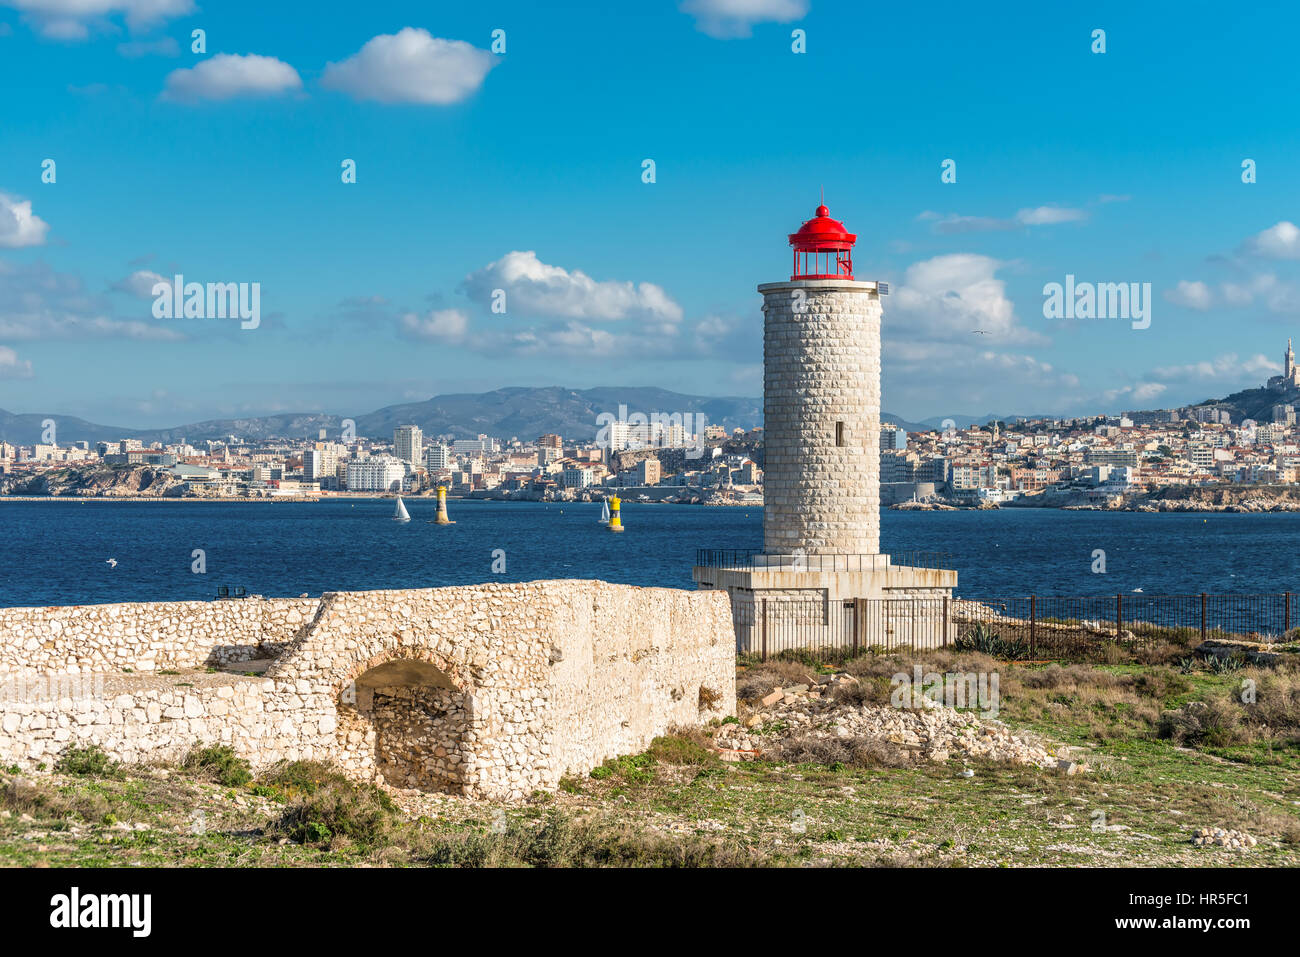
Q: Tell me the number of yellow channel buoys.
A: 2